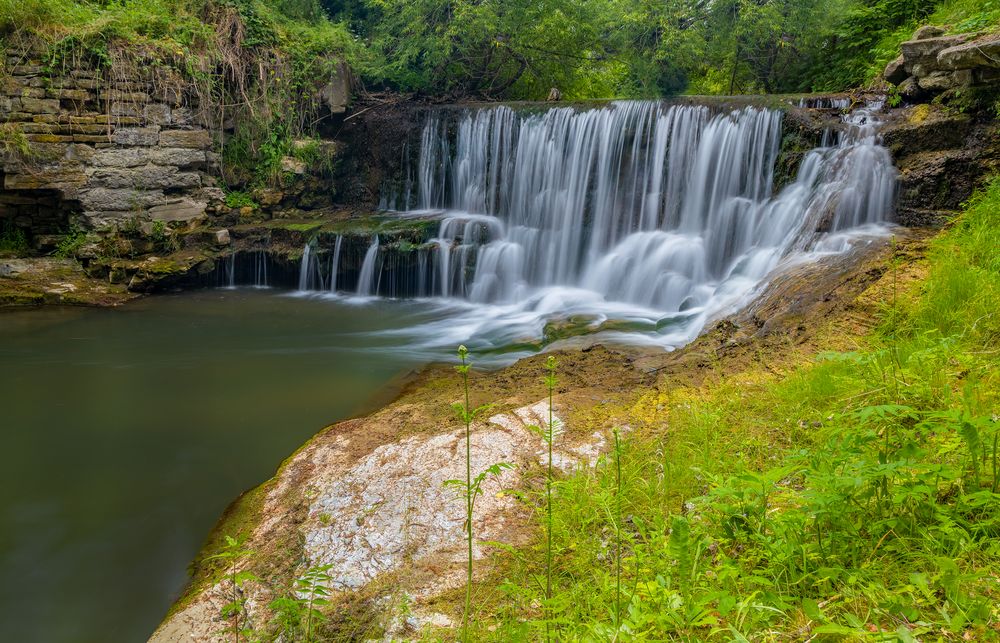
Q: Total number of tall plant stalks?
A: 3